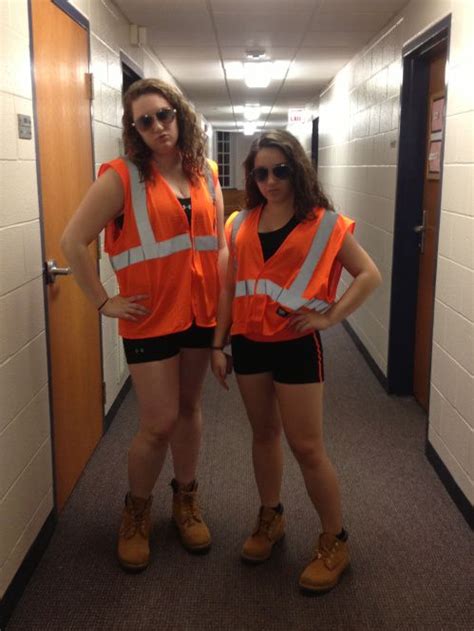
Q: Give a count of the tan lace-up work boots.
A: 4